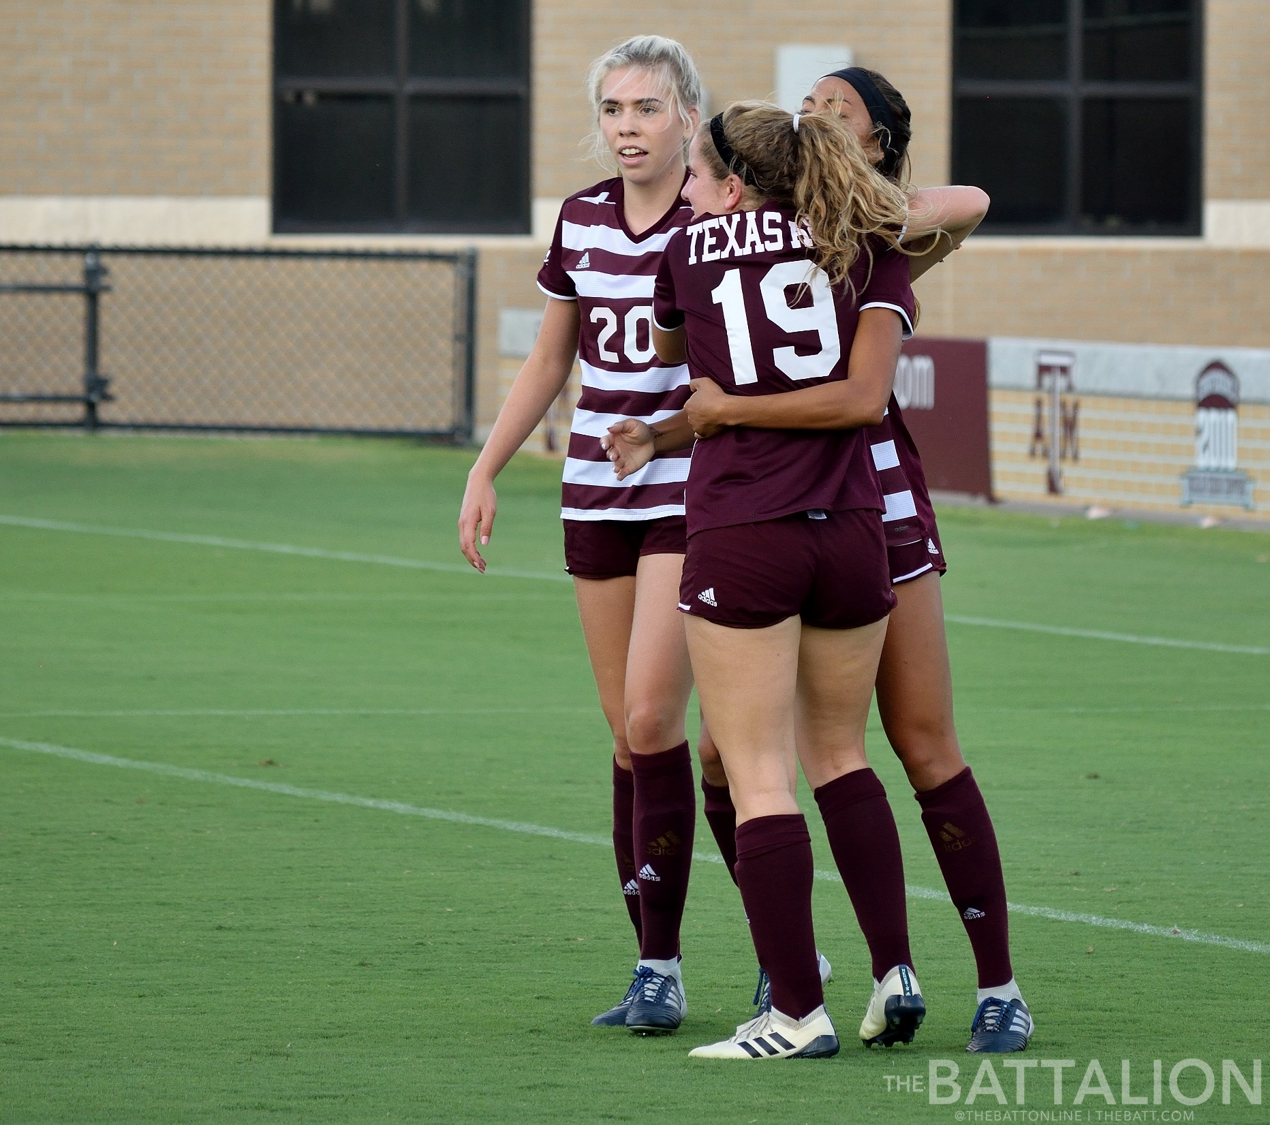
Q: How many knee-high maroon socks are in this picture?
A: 6